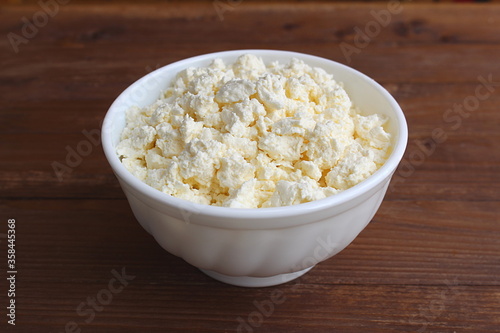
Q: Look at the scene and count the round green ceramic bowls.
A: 0